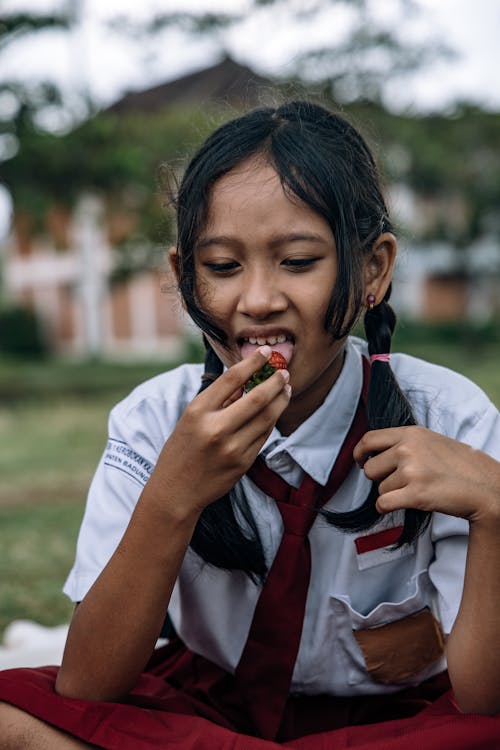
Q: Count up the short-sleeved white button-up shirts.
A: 1